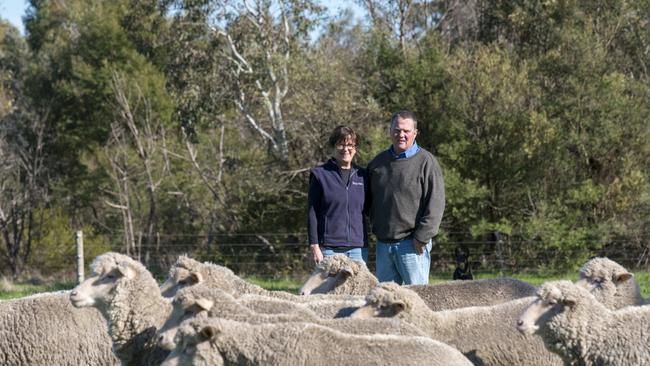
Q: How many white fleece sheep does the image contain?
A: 9